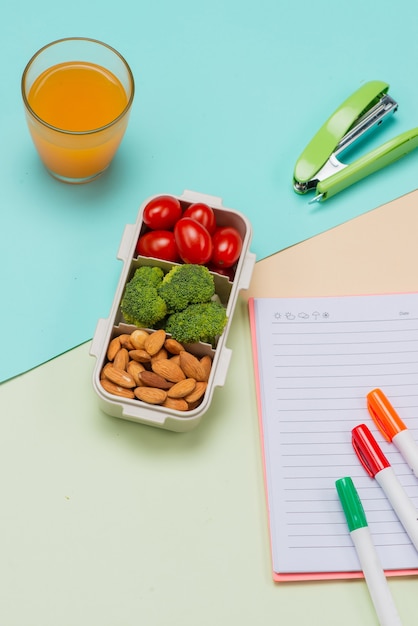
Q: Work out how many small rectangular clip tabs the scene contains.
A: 6